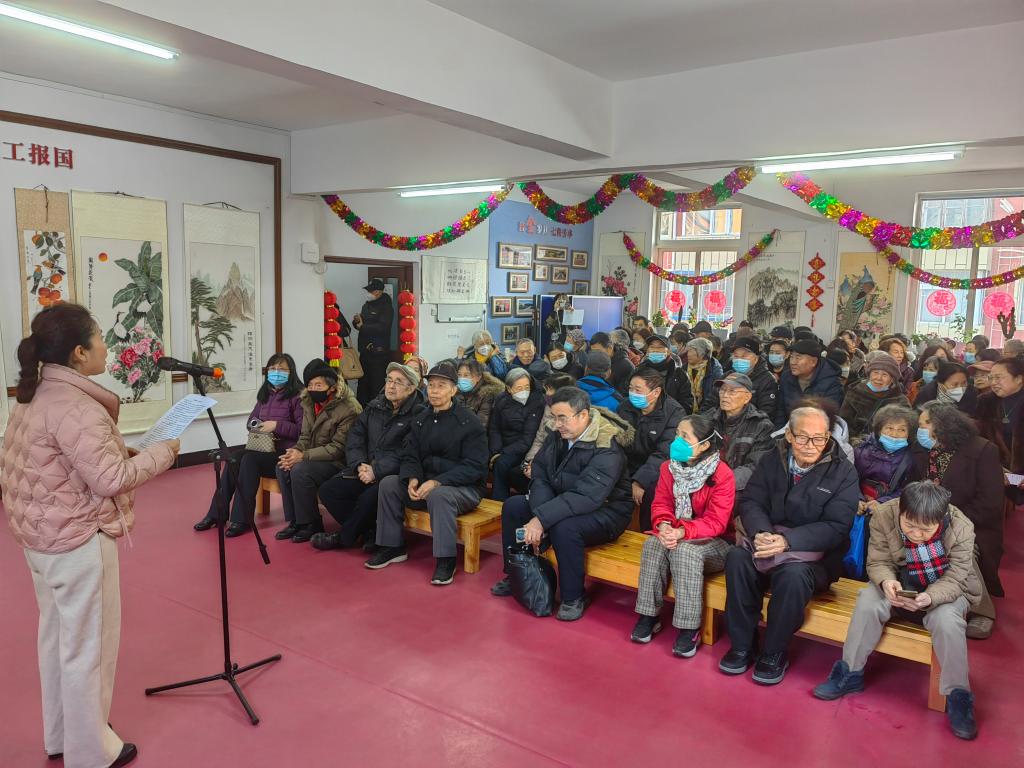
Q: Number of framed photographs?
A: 11